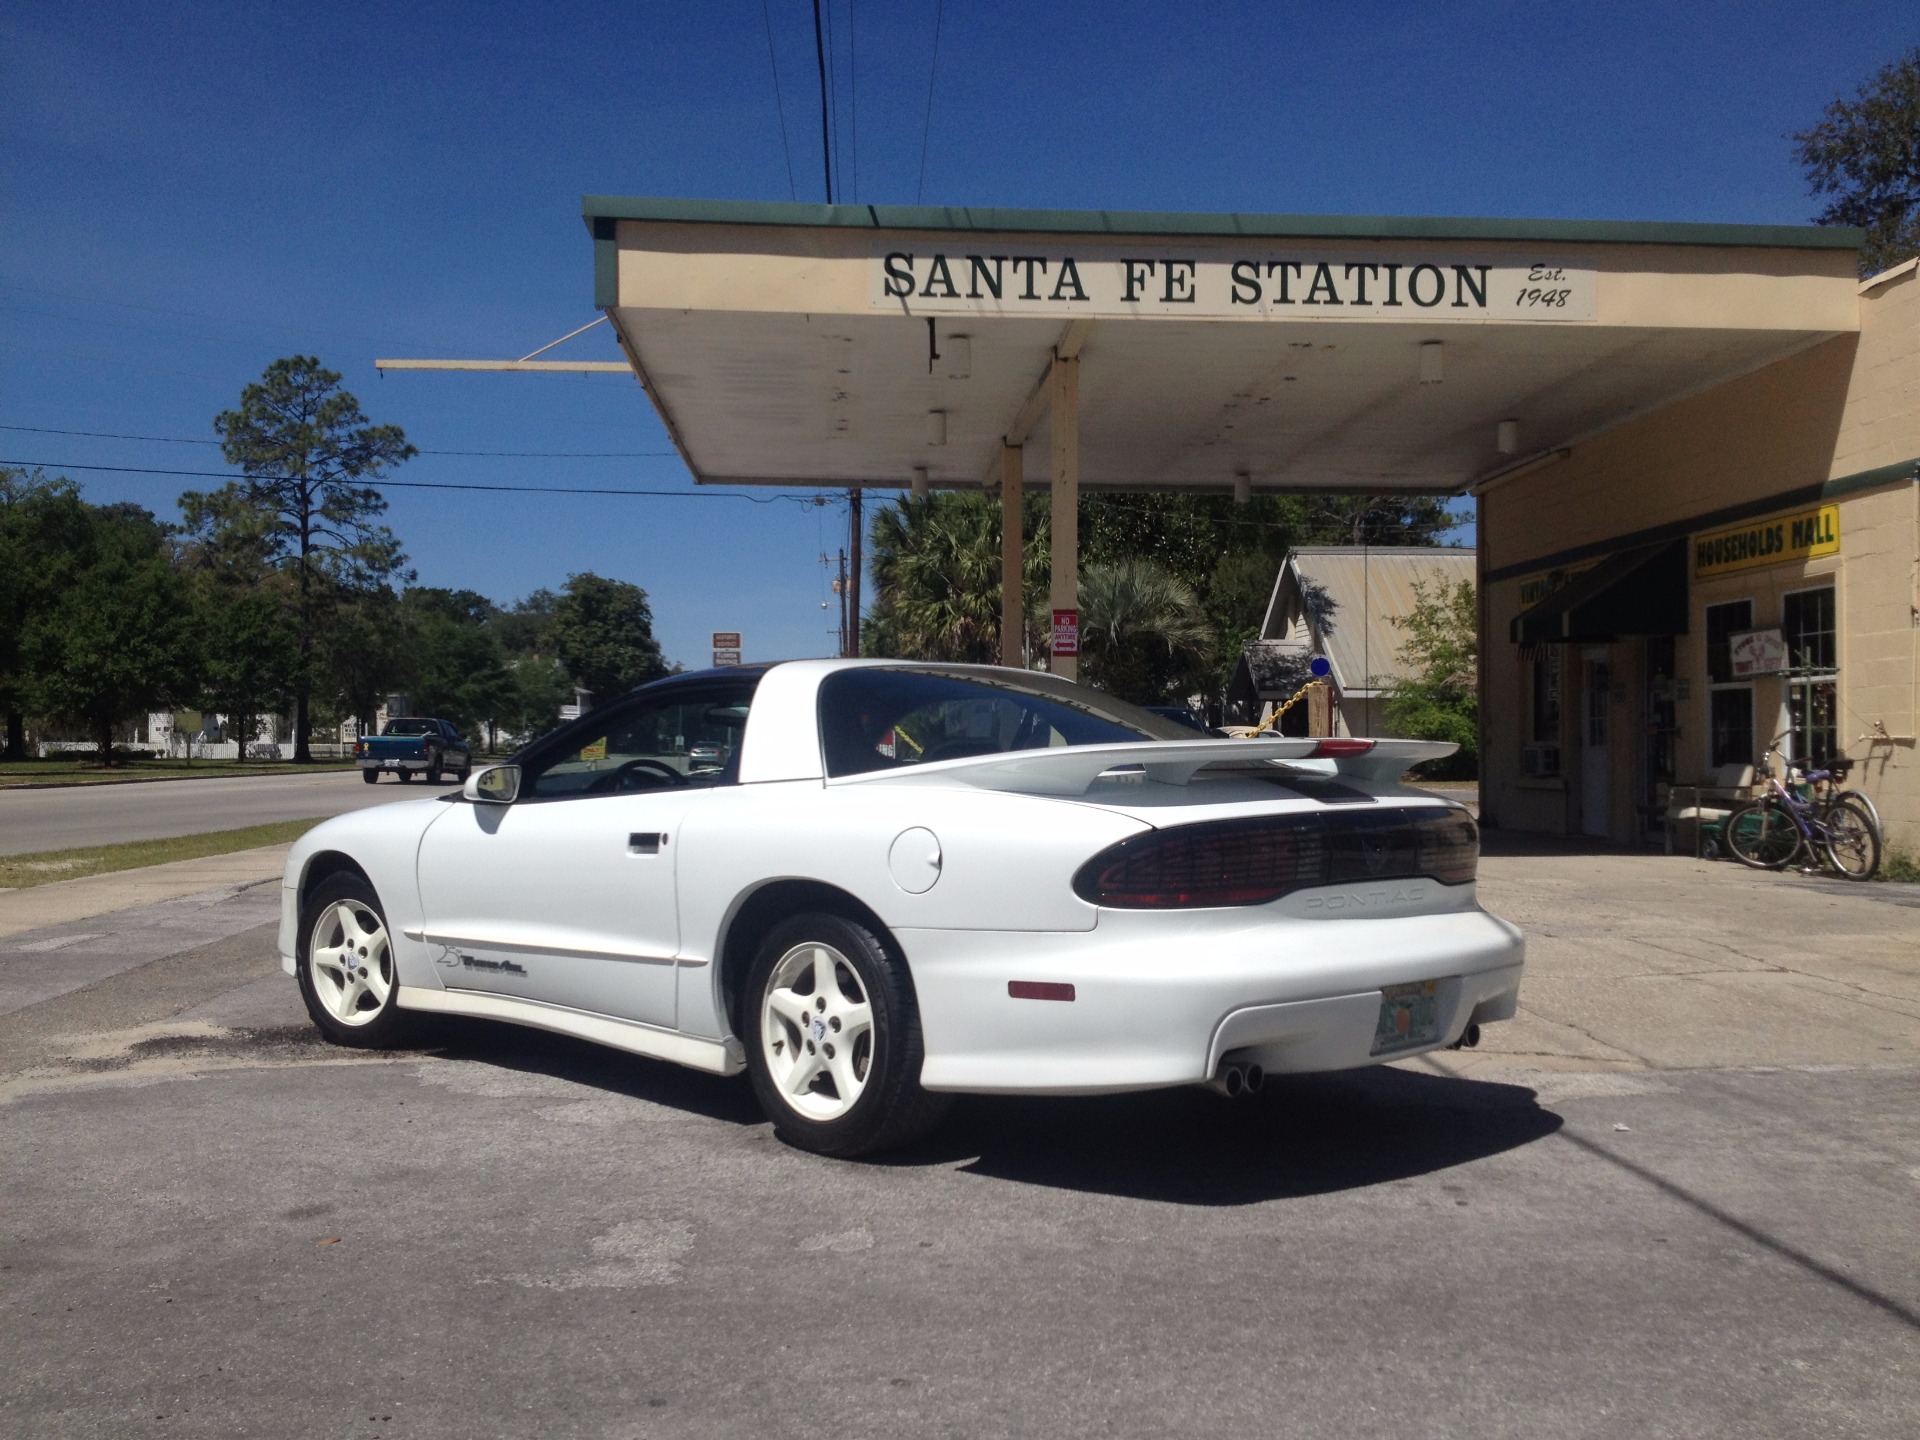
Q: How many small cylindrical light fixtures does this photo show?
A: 6